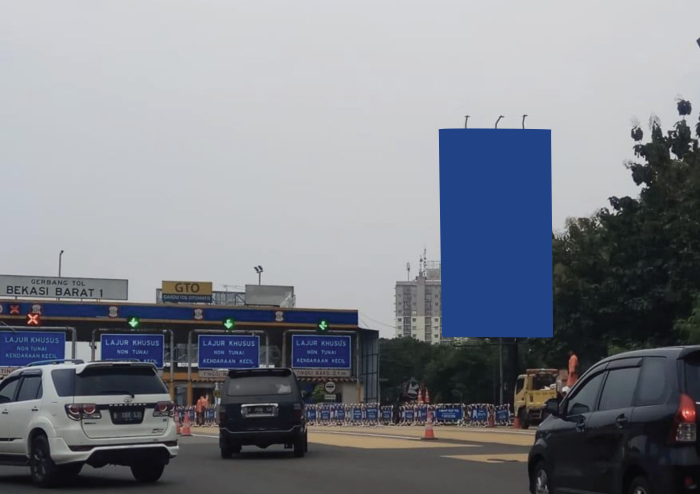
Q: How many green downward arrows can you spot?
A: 3